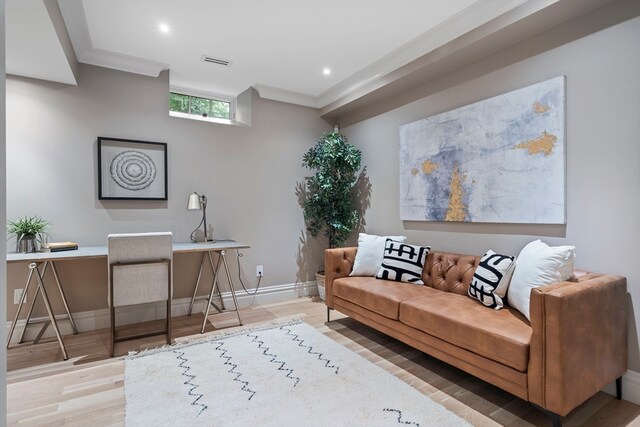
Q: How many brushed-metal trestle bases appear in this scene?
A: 2